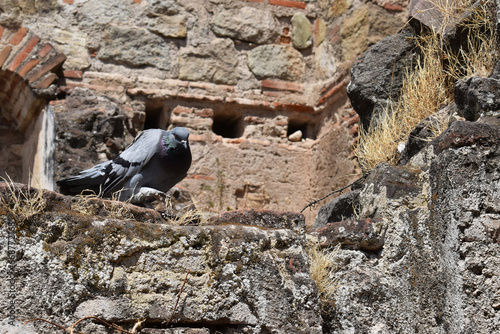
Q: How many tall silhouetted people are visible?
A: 0